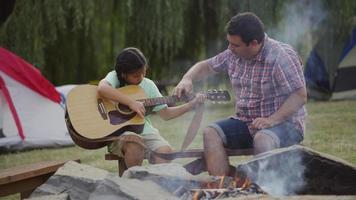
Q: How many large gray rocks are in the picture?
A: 3